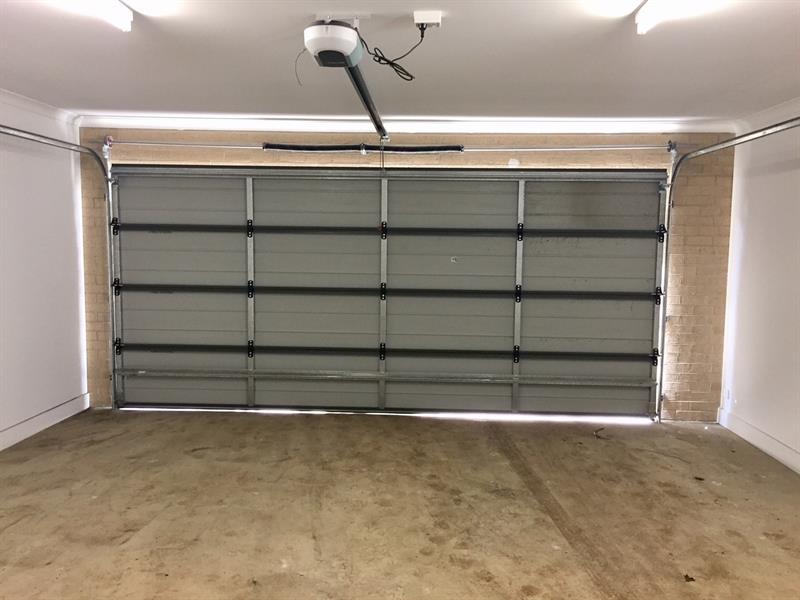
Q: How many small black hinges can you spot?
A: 15